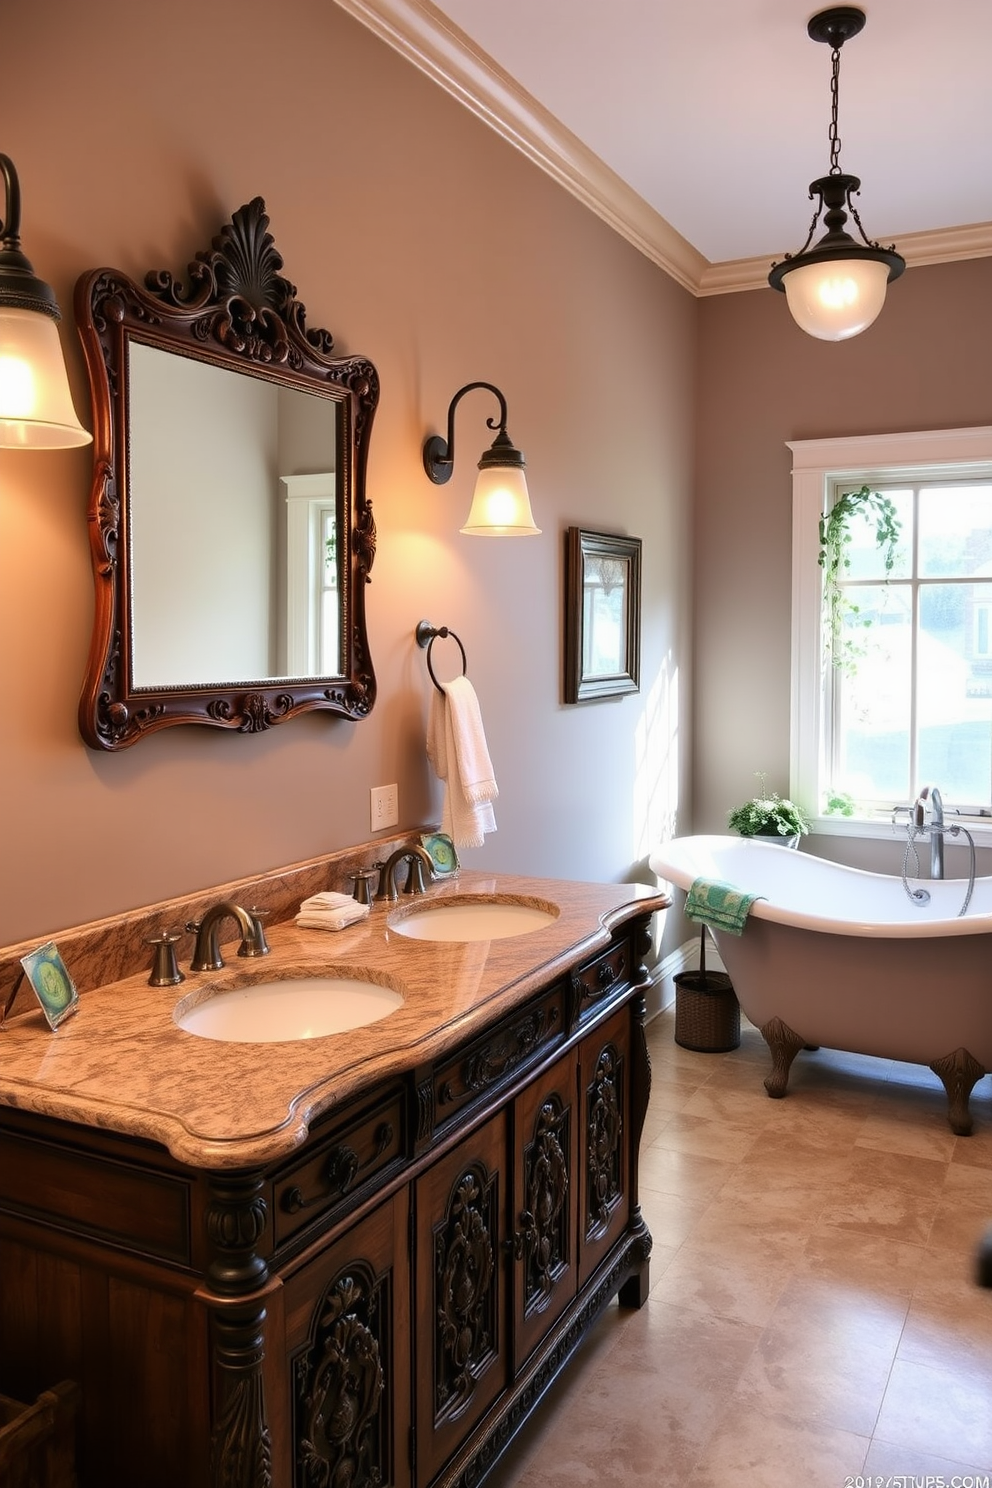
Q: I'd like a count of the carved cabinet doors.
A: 4